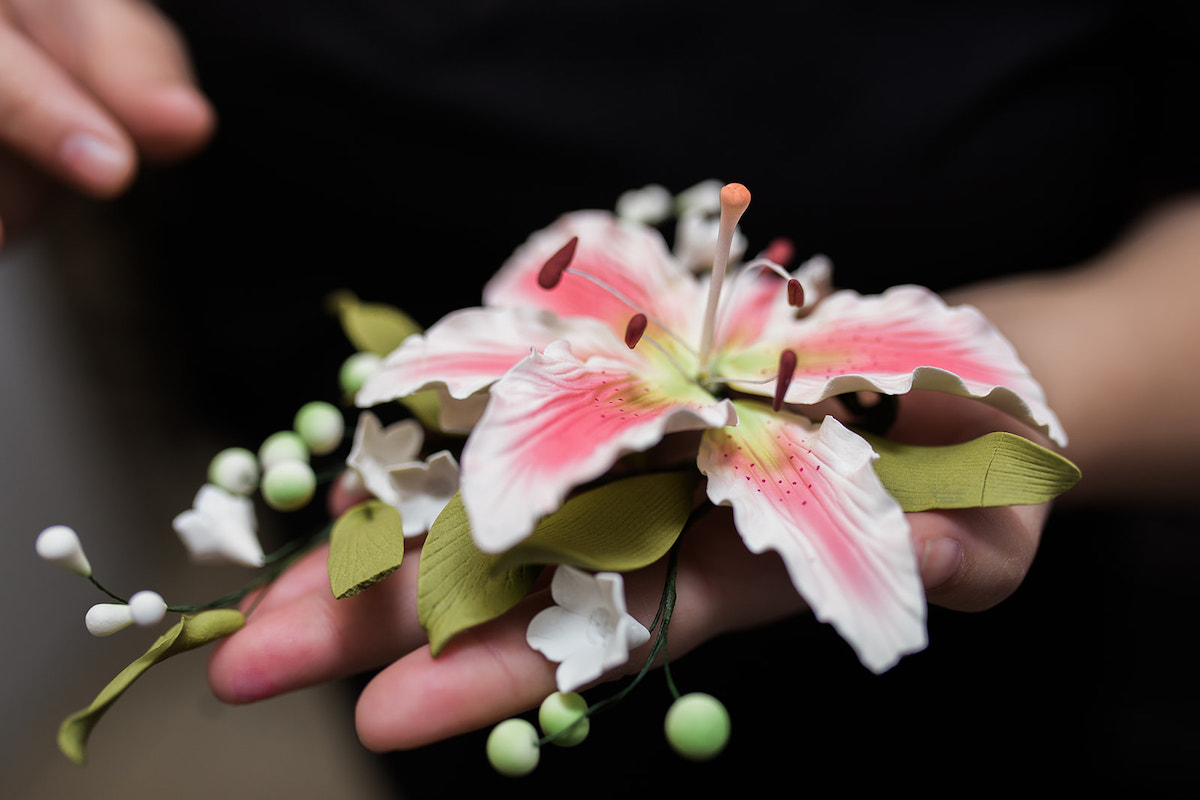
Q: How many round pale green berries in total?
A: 8